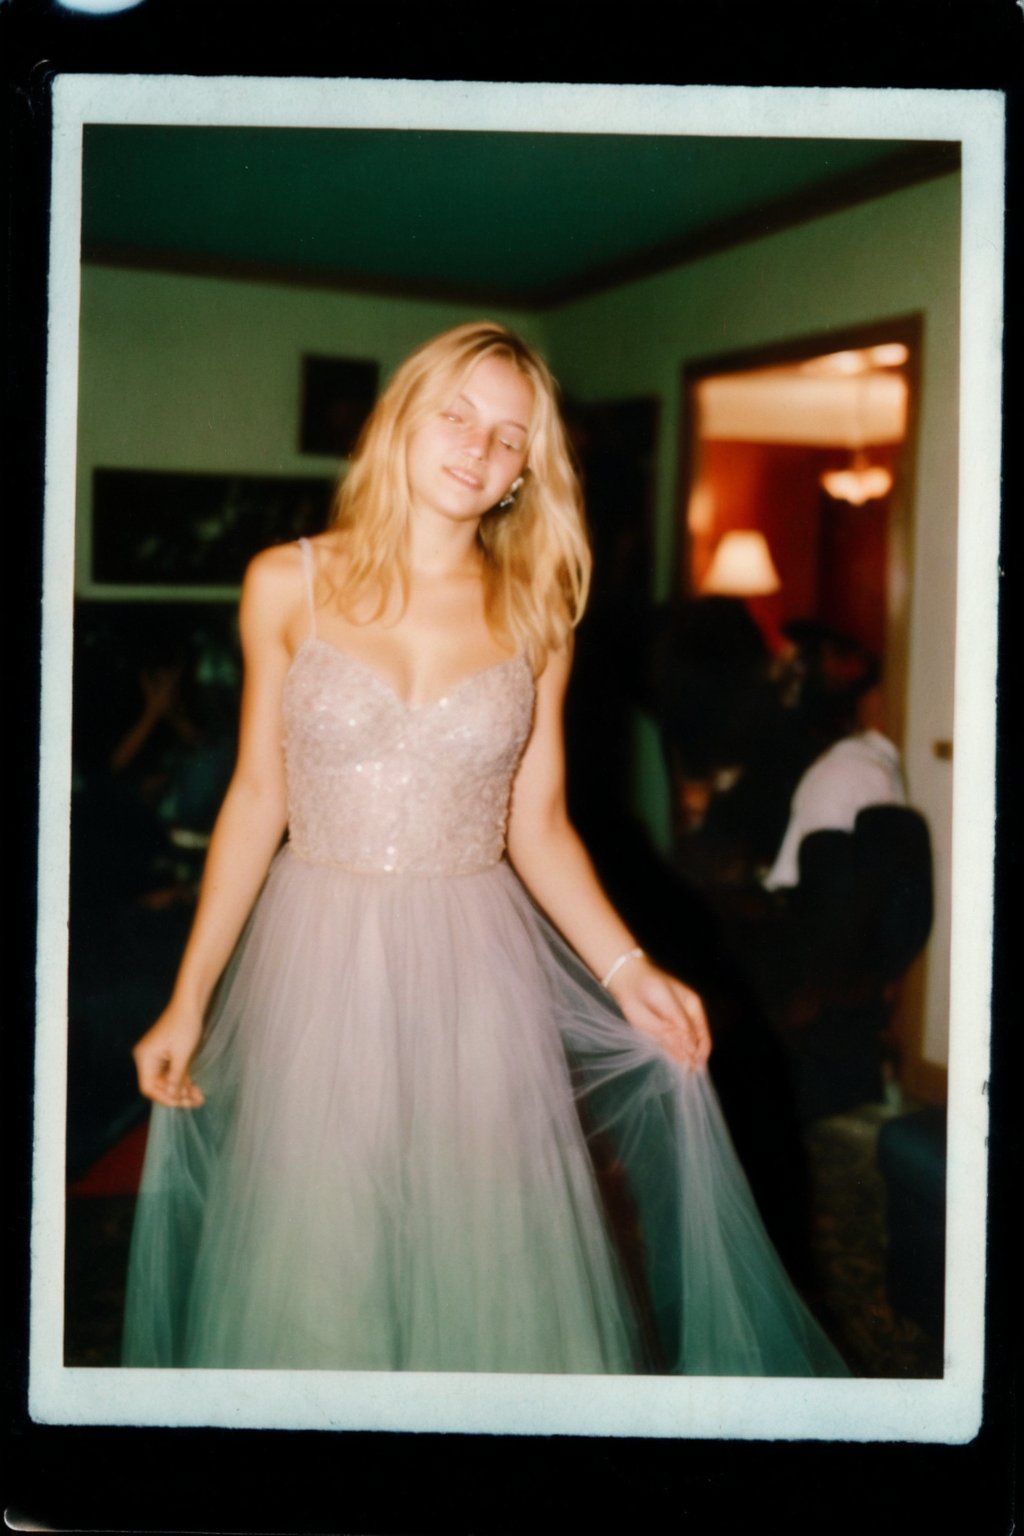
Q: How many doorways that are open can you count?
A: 1